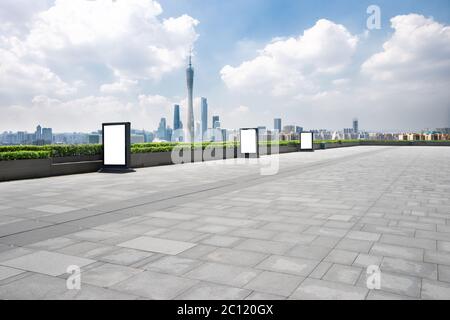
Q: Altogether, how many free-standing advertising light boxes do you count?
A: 3